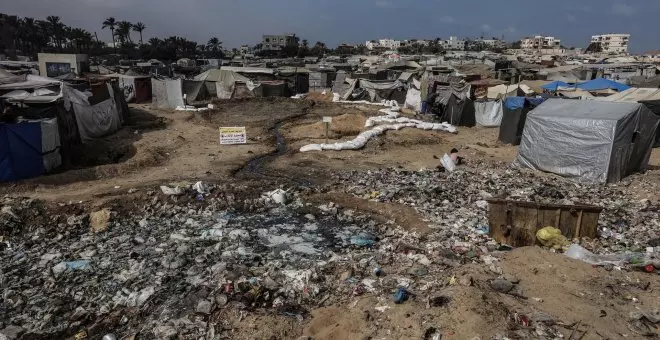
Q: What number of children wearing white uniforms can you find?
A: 0